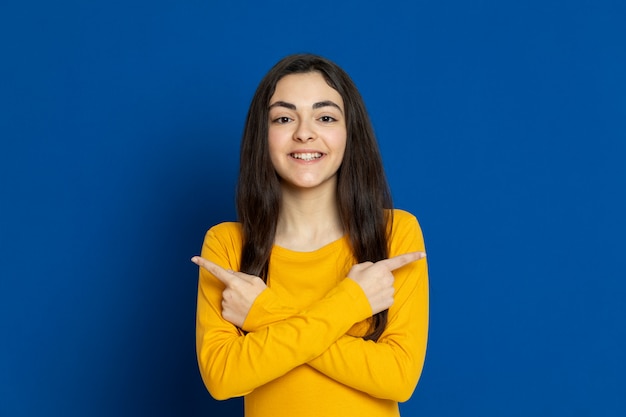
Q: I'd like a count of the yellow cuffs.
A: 2